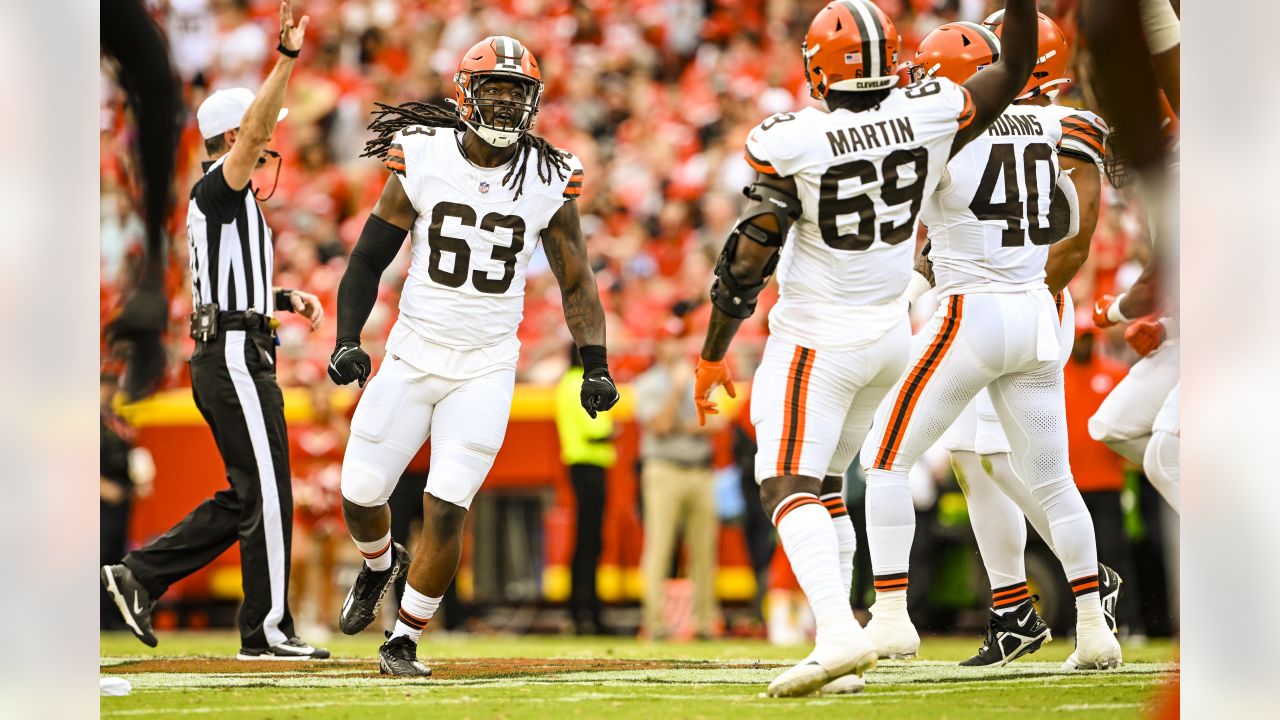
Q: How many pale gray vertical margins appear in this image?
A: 2